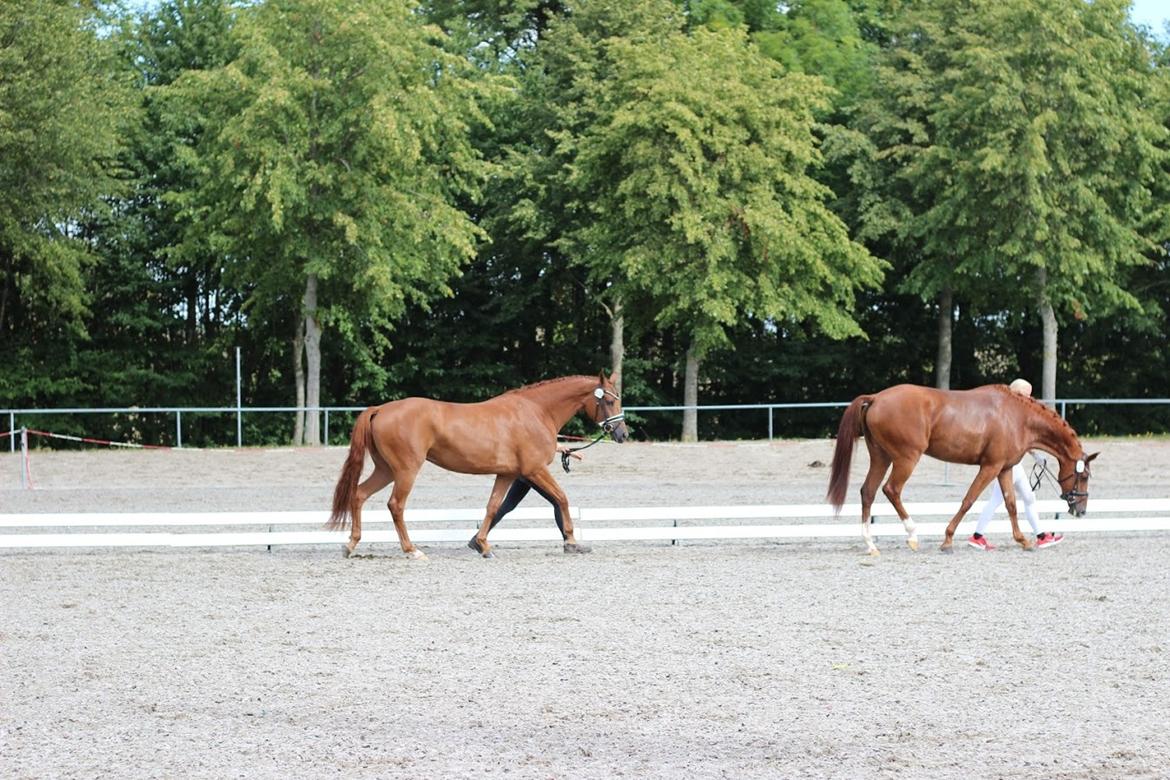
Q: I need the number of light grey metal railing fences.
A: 1